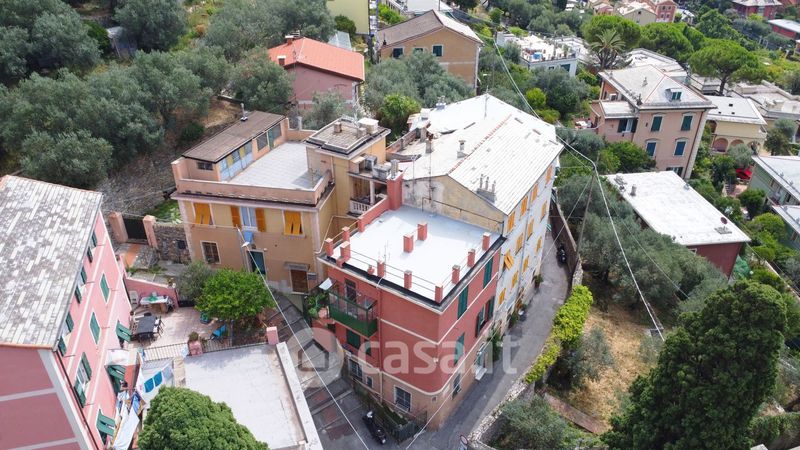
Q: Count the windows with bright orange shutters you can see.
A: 15